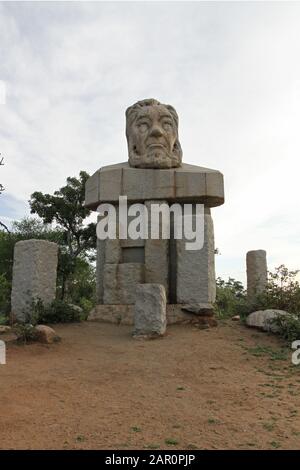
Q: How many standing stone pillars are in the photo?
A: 3